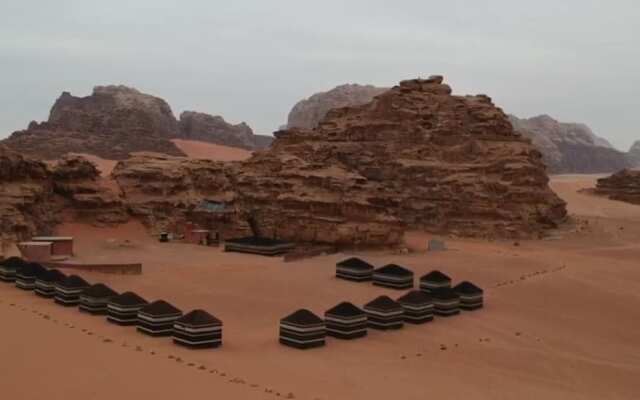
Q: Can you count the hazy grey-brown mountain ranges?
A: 3